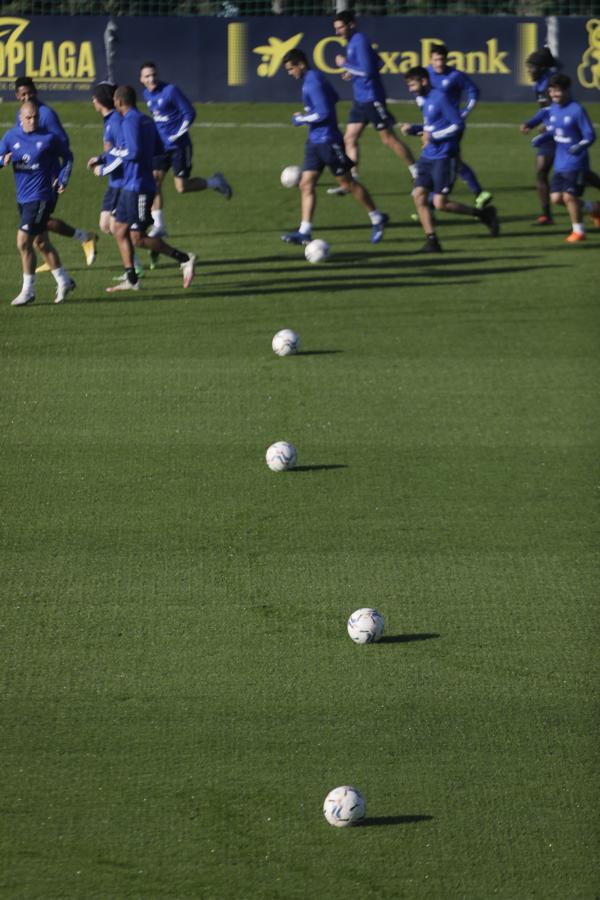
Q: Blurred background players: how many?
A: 11